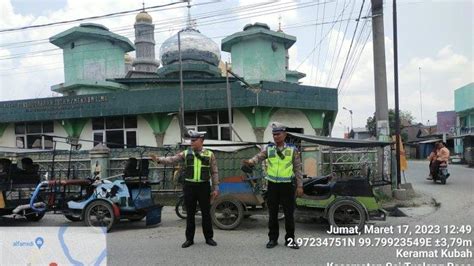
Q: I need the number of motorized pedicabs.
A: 4